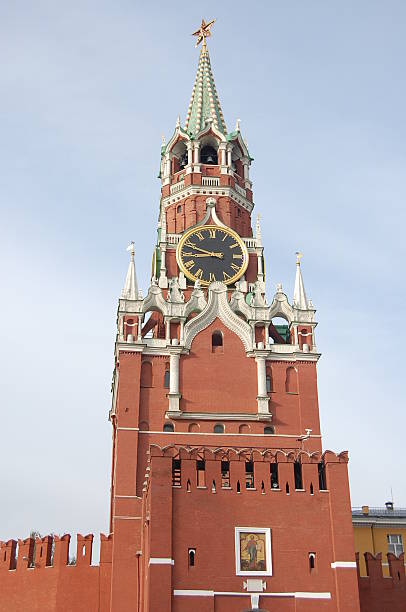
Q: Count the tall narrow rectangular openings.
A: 7